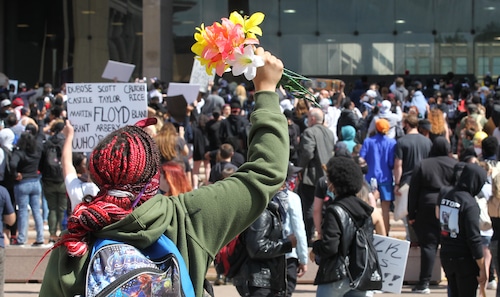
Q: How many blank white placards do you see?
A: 2